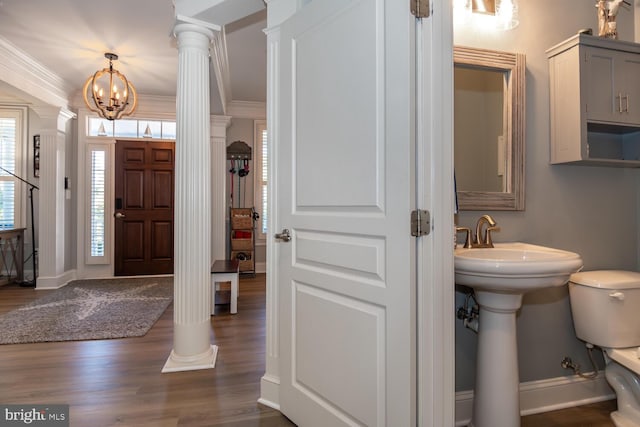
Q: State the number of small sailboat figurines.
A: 2